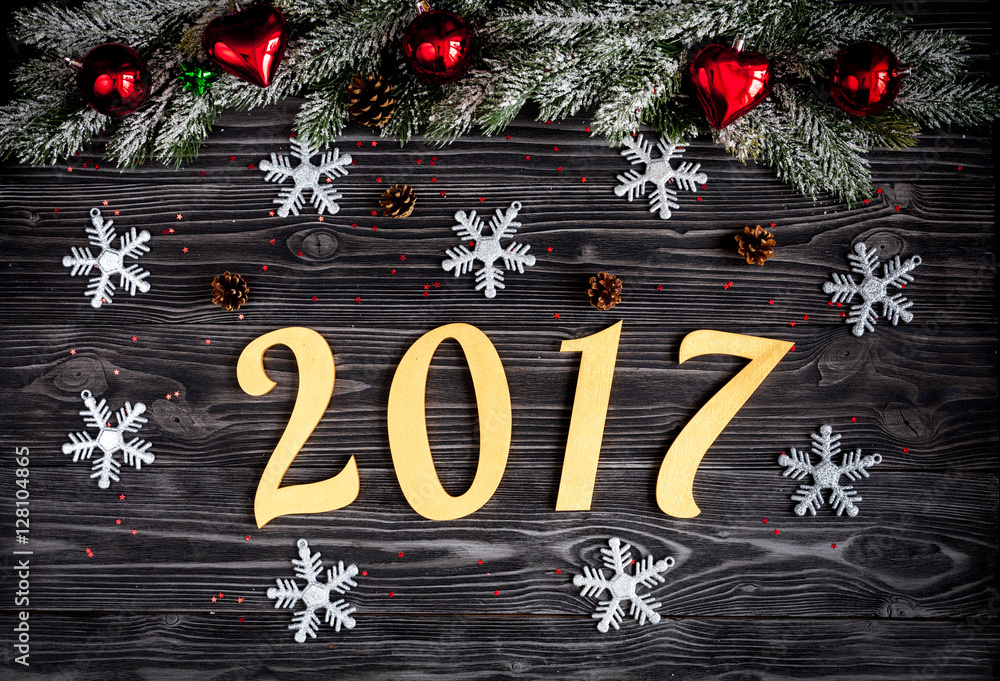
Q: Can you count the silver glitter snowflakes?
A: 9